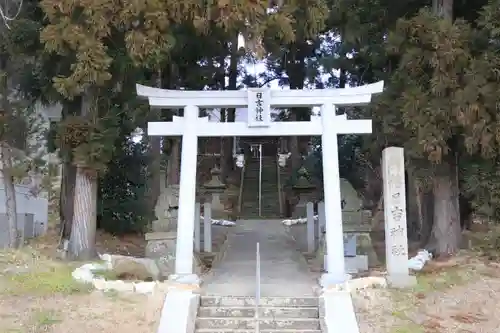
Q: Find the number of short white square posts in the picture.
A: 4